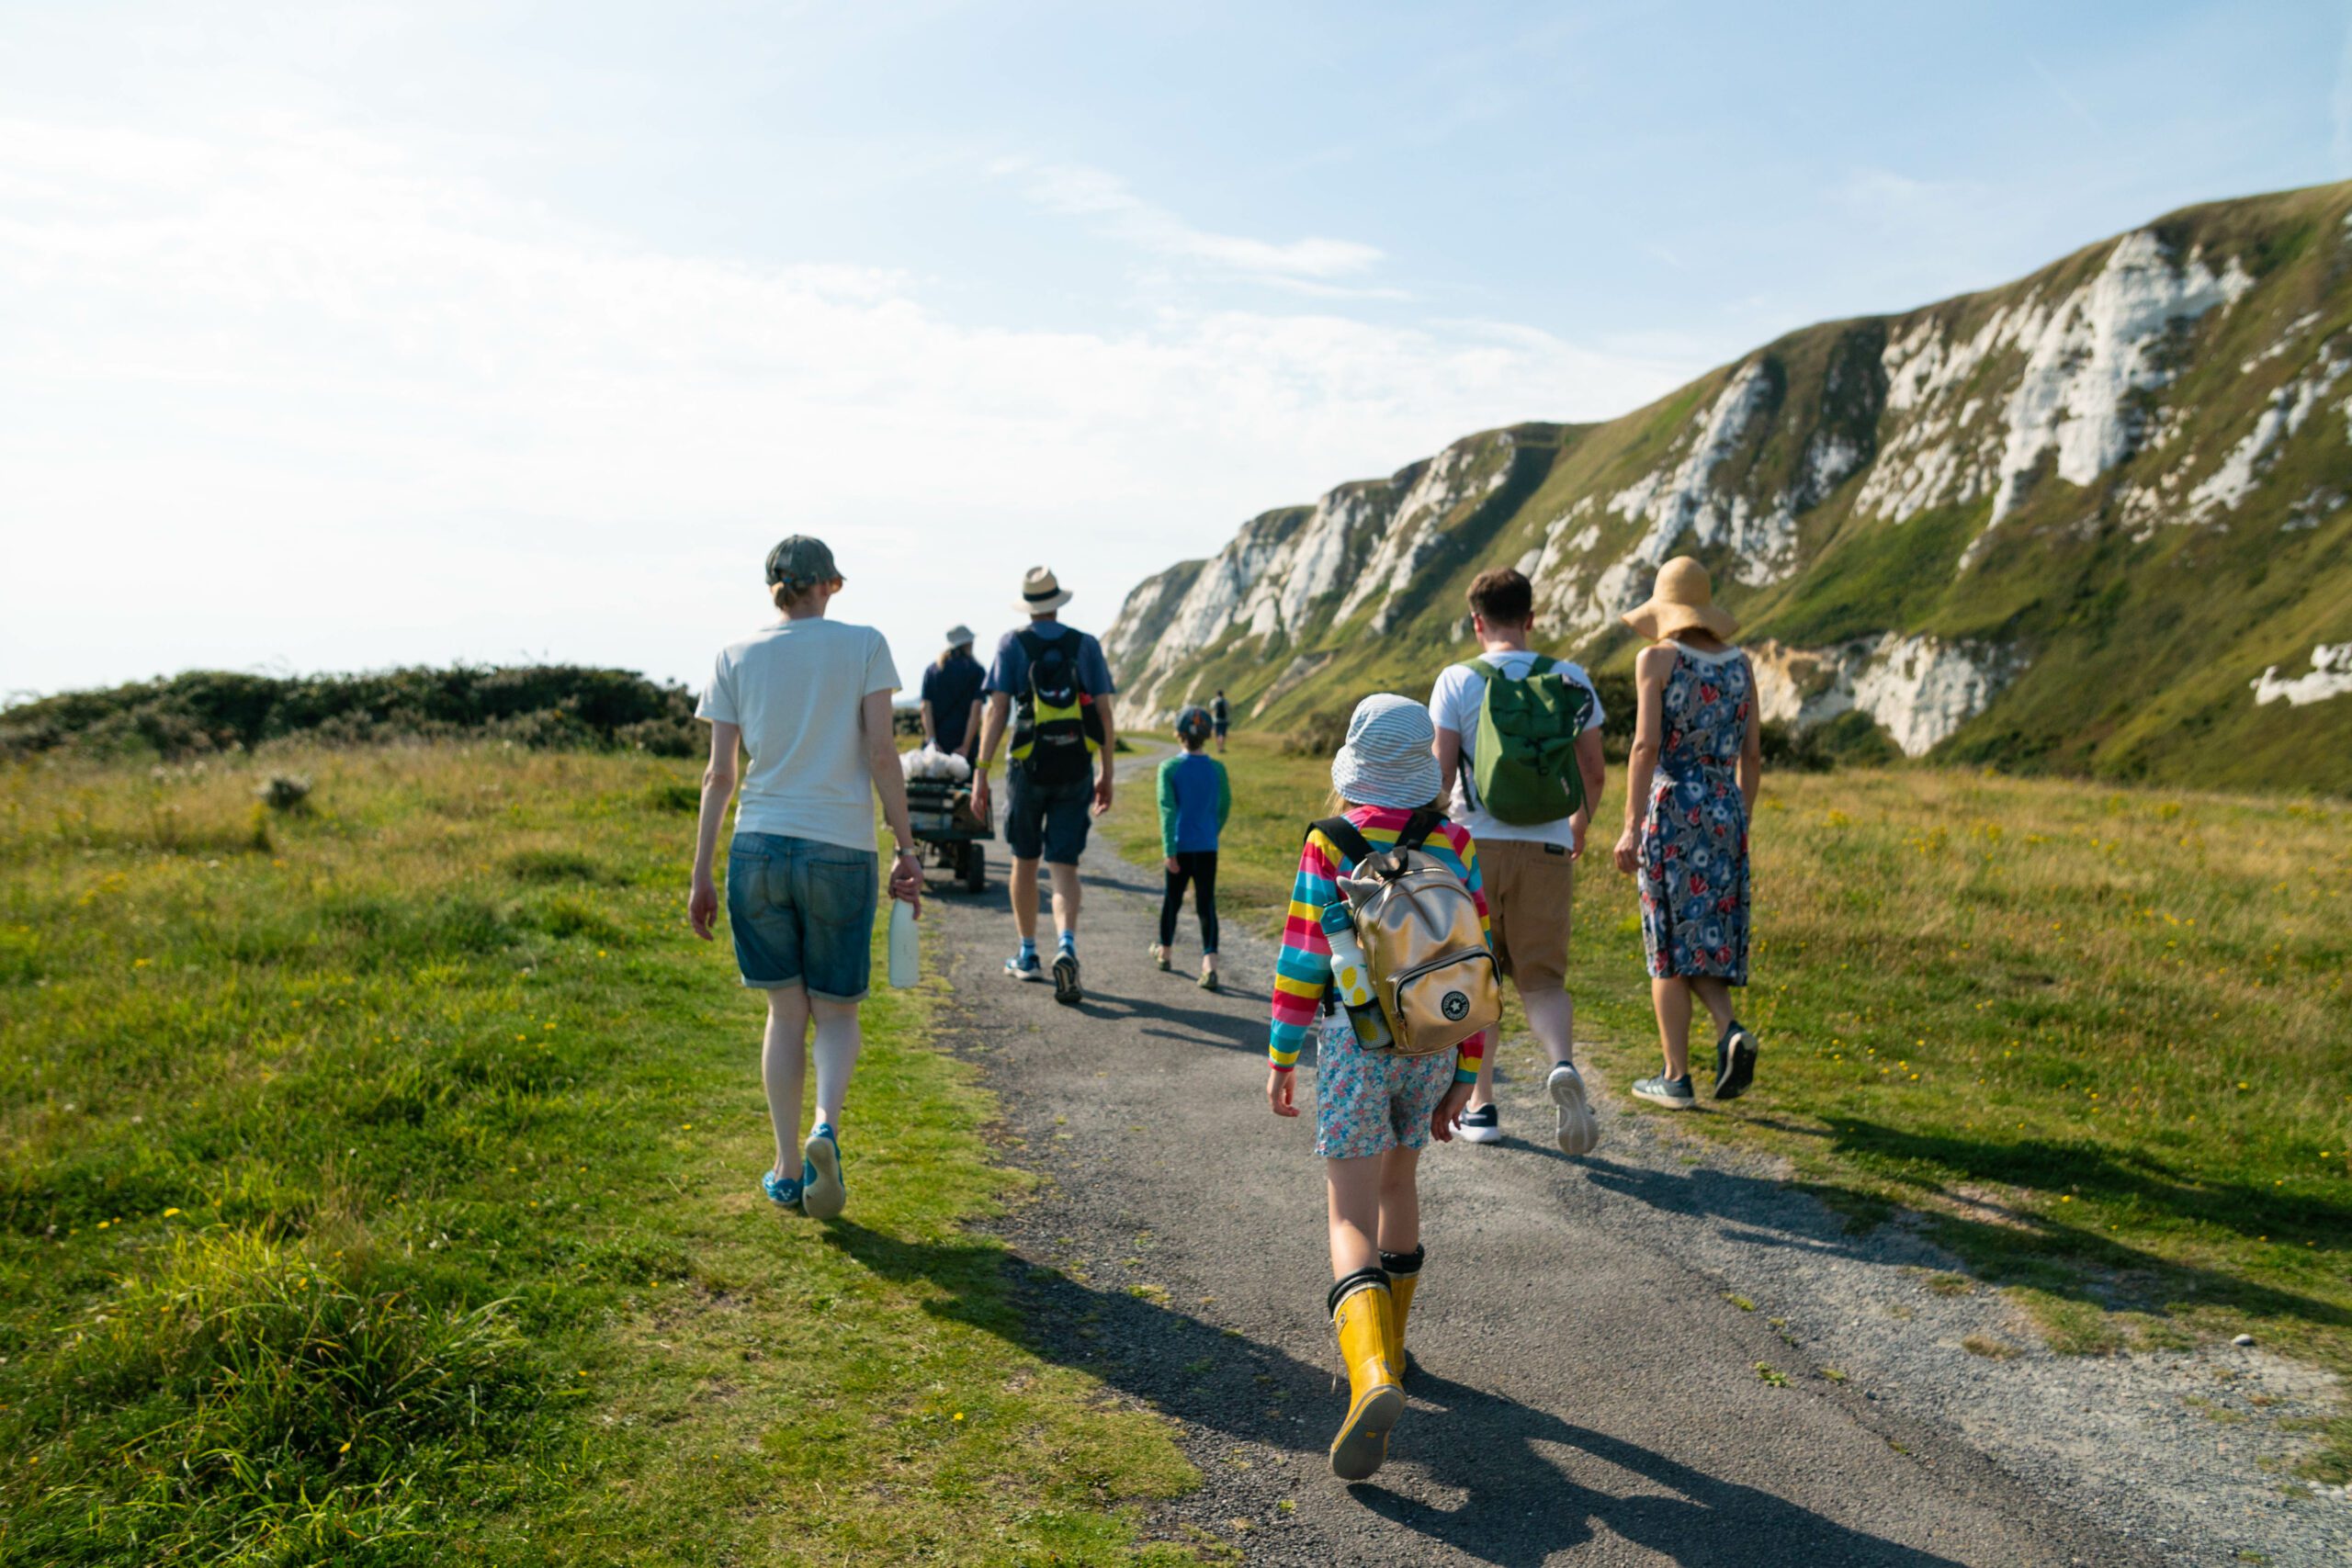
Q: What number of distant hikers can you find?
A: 1